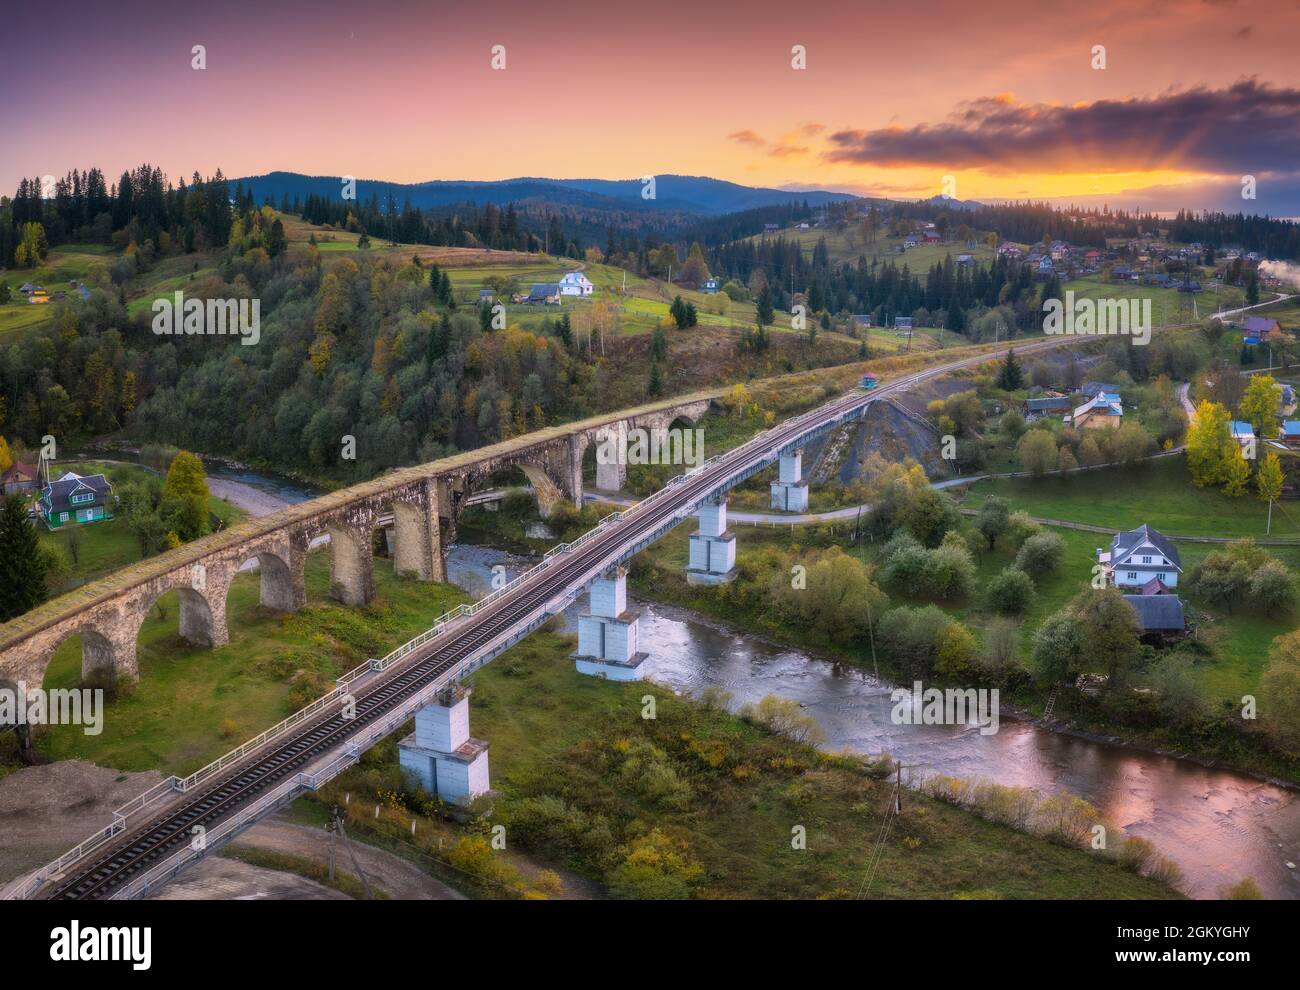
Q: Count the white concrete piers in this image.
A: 4